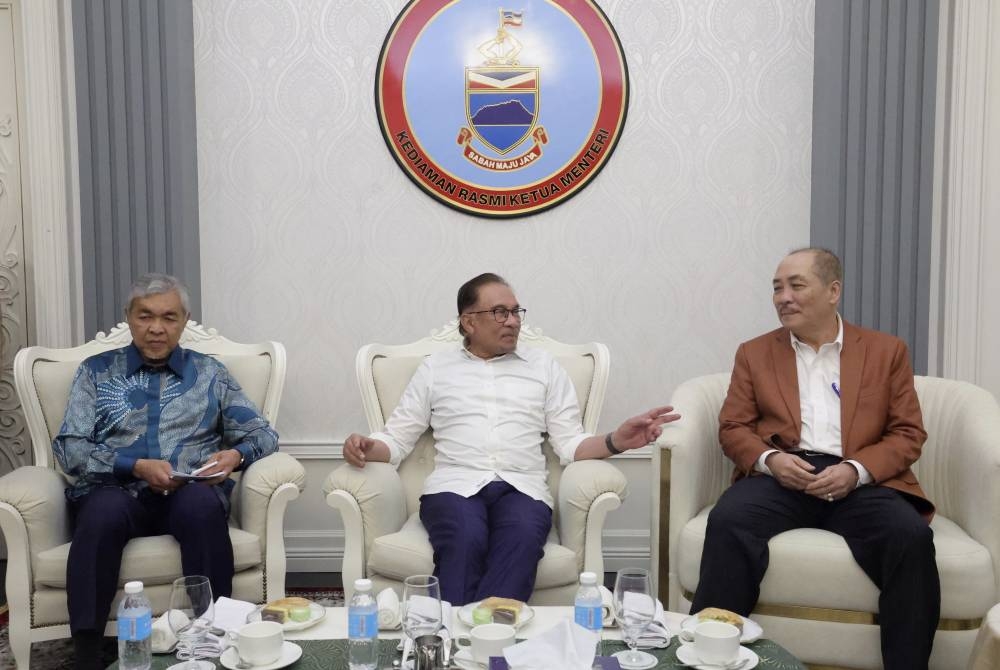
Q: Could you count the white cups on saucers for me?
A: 3